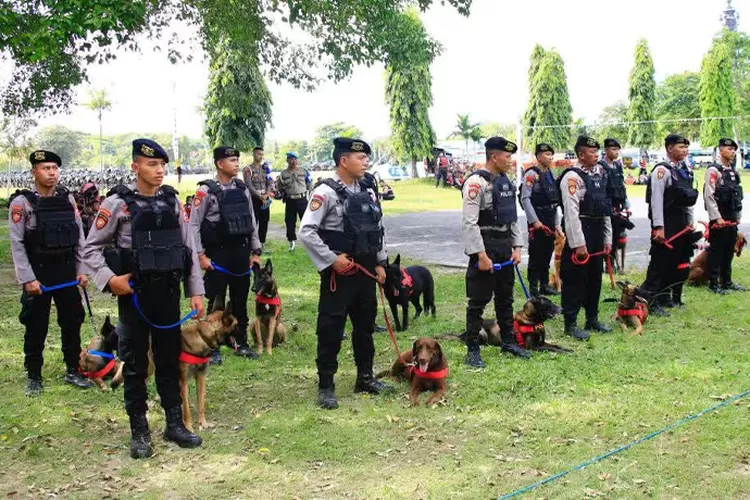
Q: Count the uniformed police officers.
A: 12